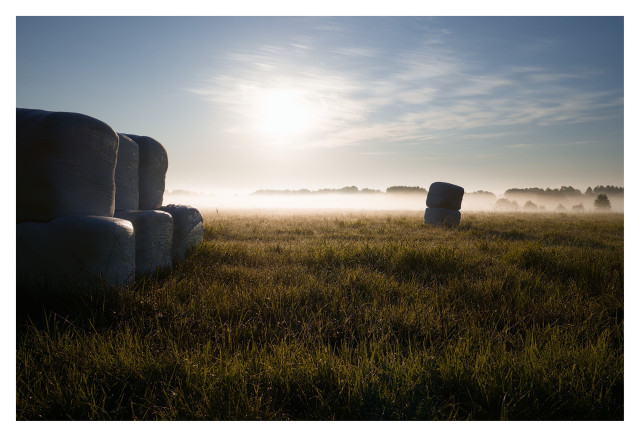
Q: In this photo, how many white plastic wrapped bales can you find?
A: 8